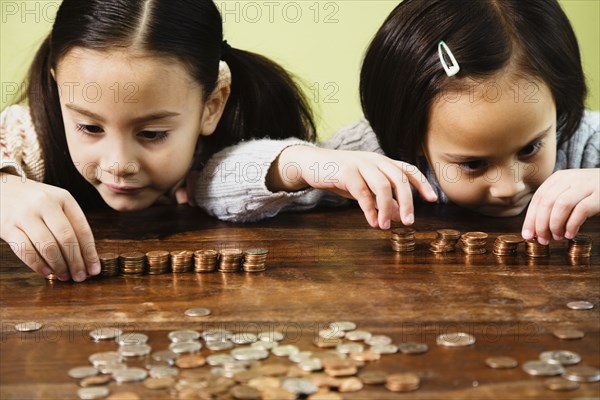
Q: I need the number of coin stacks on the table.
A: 13